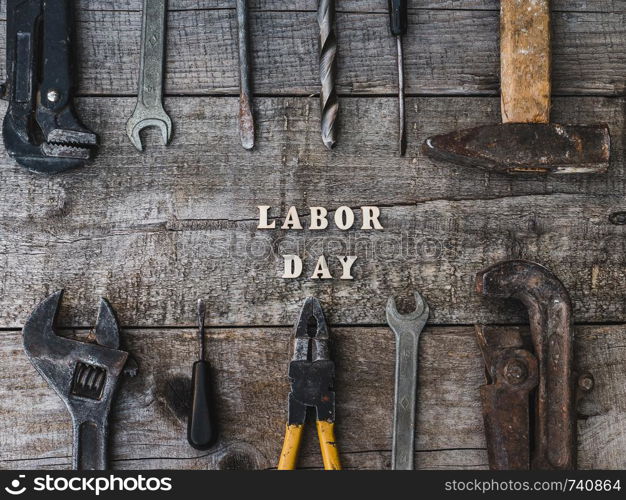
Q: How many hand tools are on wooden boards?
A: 11